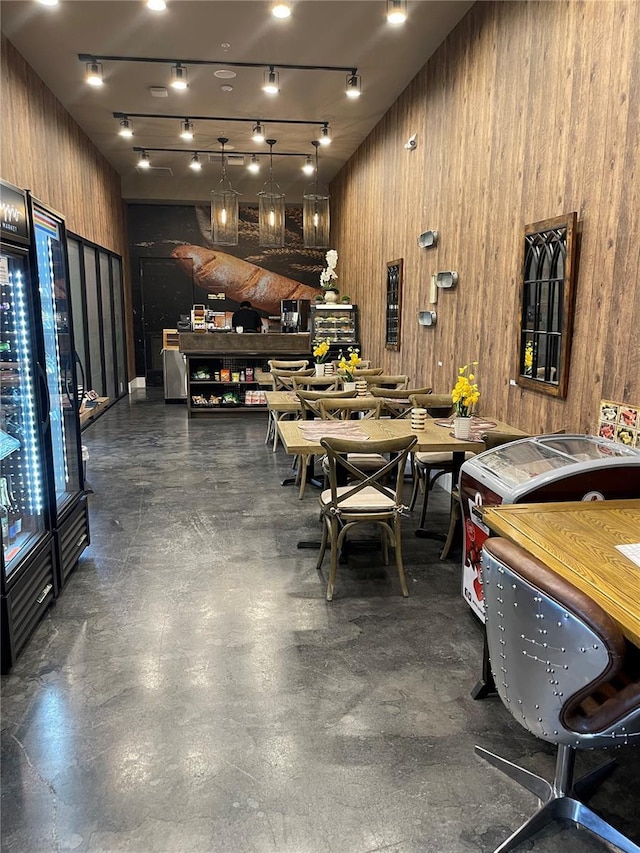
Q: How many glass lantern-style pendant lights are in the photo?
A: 3